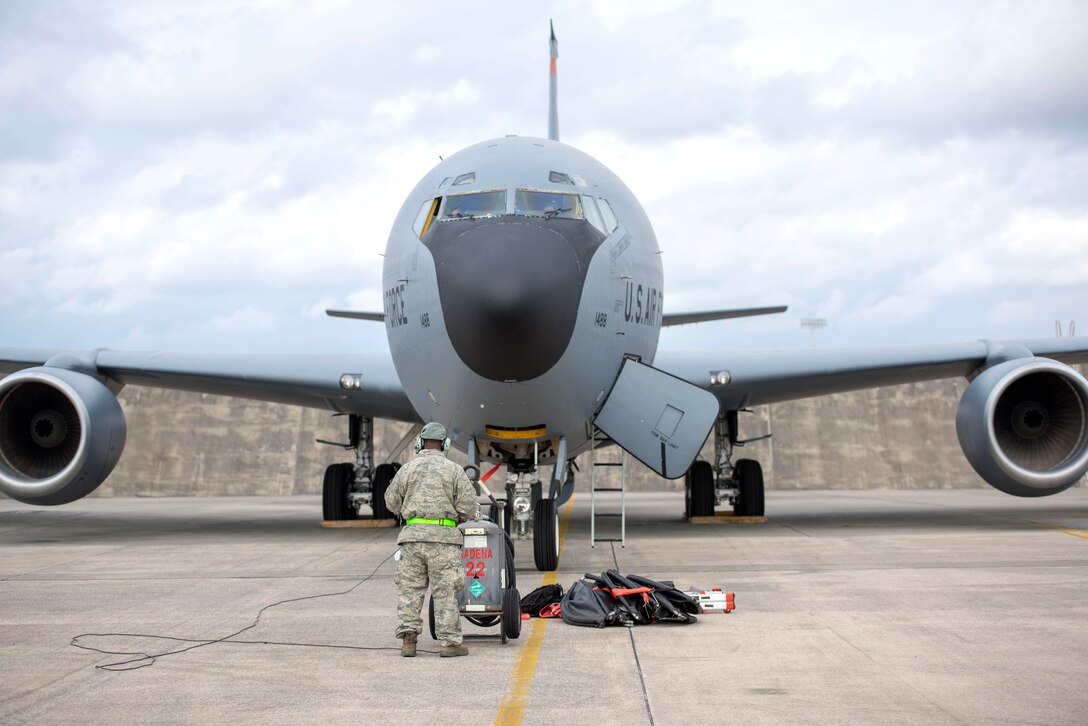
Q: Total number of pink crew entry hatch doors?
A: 0